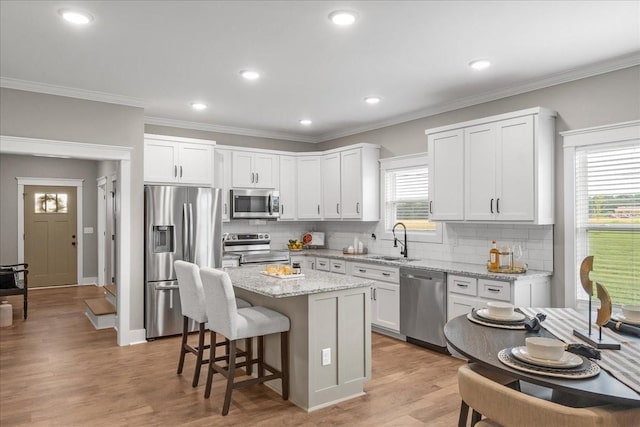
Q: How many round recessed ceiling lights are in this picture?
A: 7